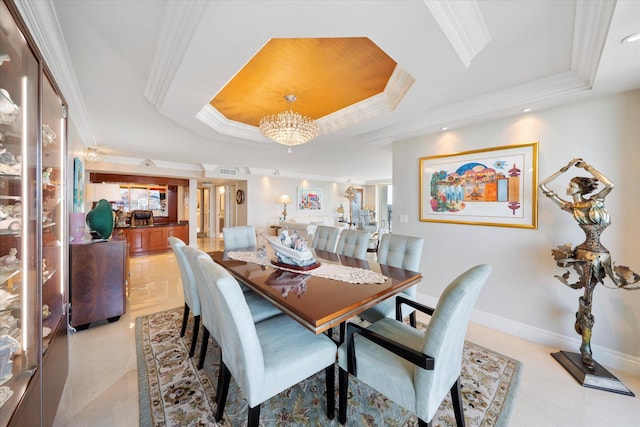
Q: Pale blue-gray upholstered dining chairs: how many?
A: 8